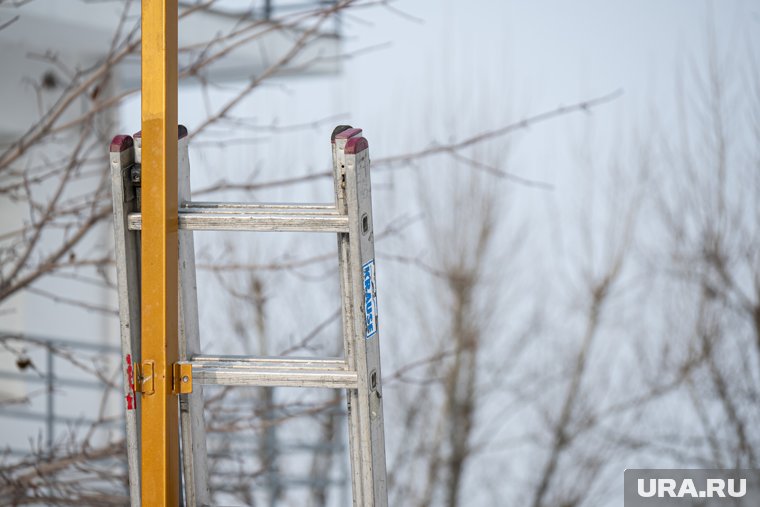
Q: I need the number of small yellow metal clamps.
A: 2